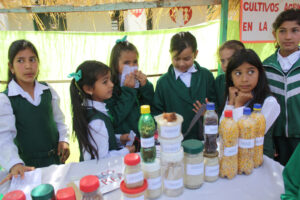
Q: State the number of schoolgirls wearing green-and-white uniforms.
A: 7